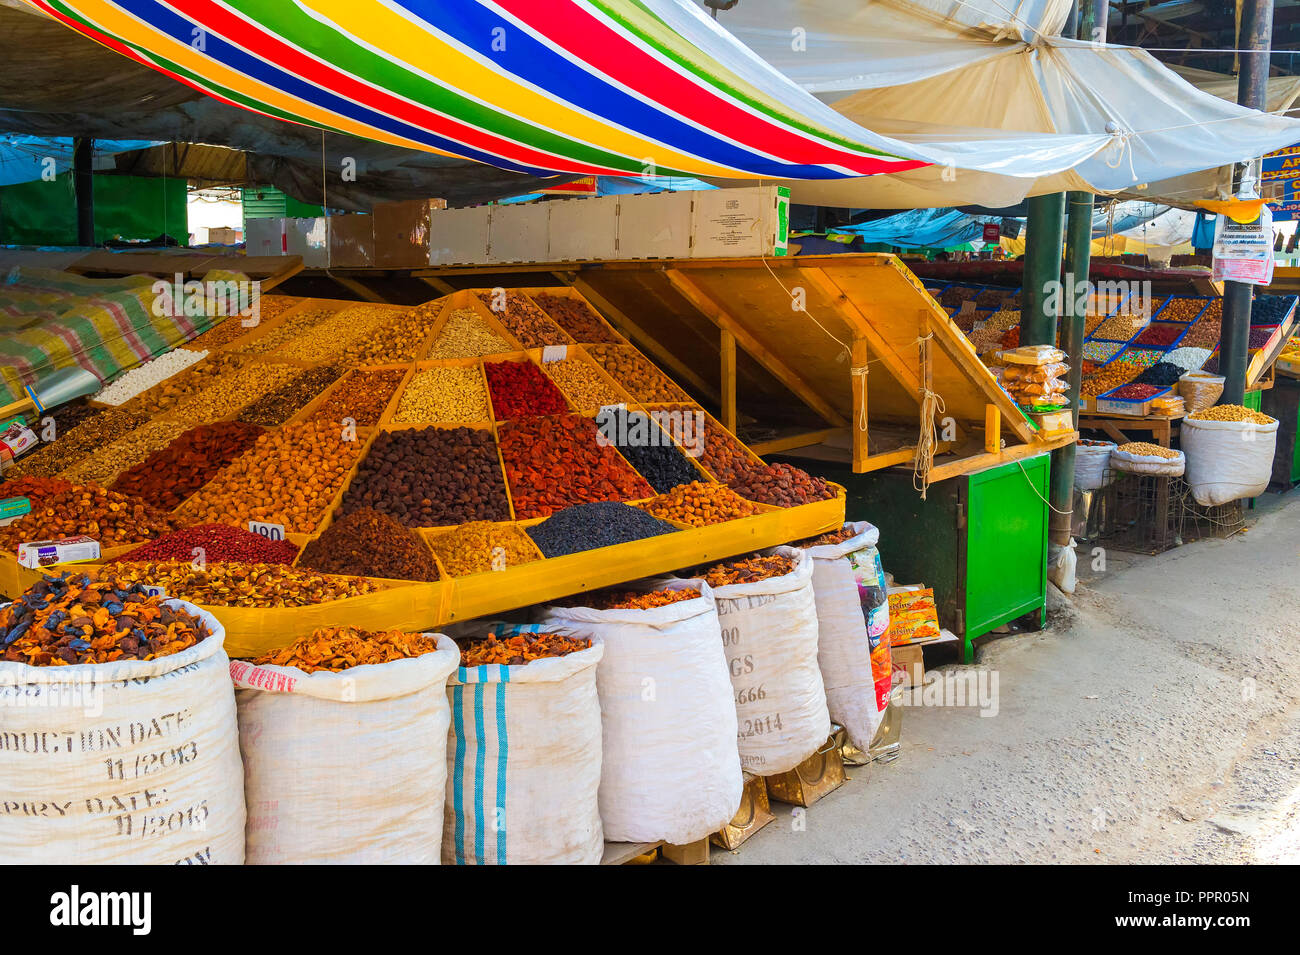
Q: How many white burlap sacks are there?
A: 9